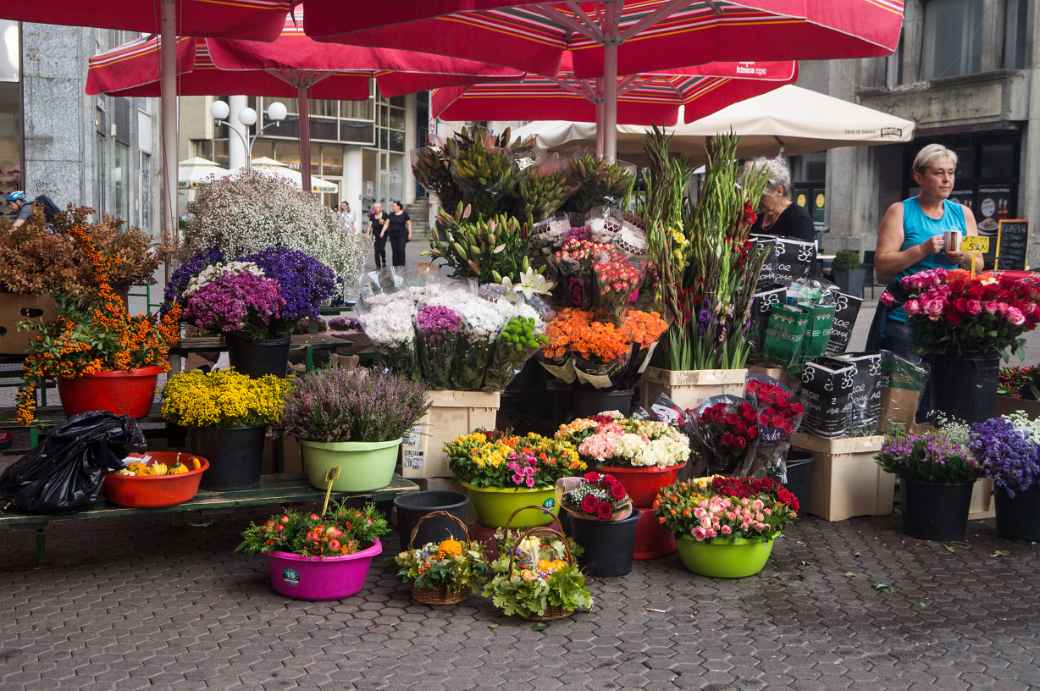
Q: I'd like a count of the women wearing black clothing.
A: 3